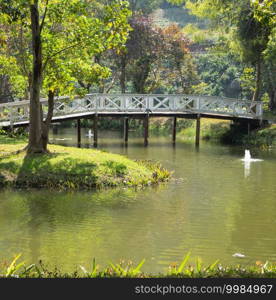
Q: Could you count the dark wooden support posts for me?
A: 6